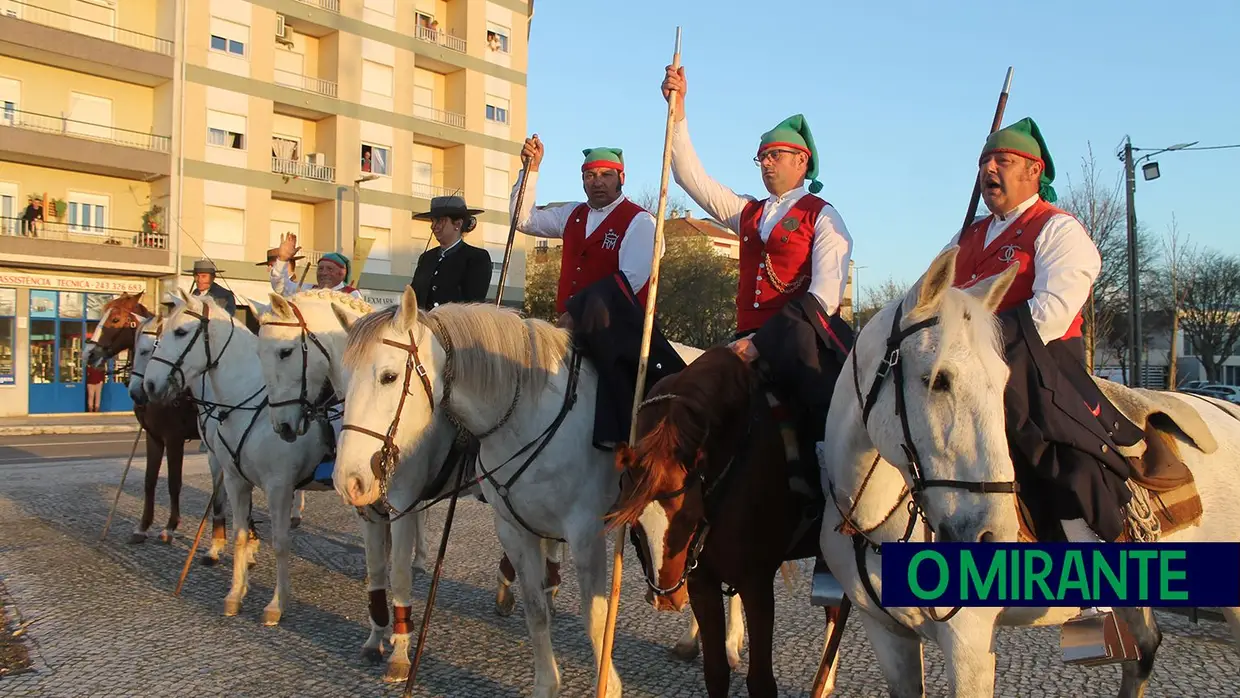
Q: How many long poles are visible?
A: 5